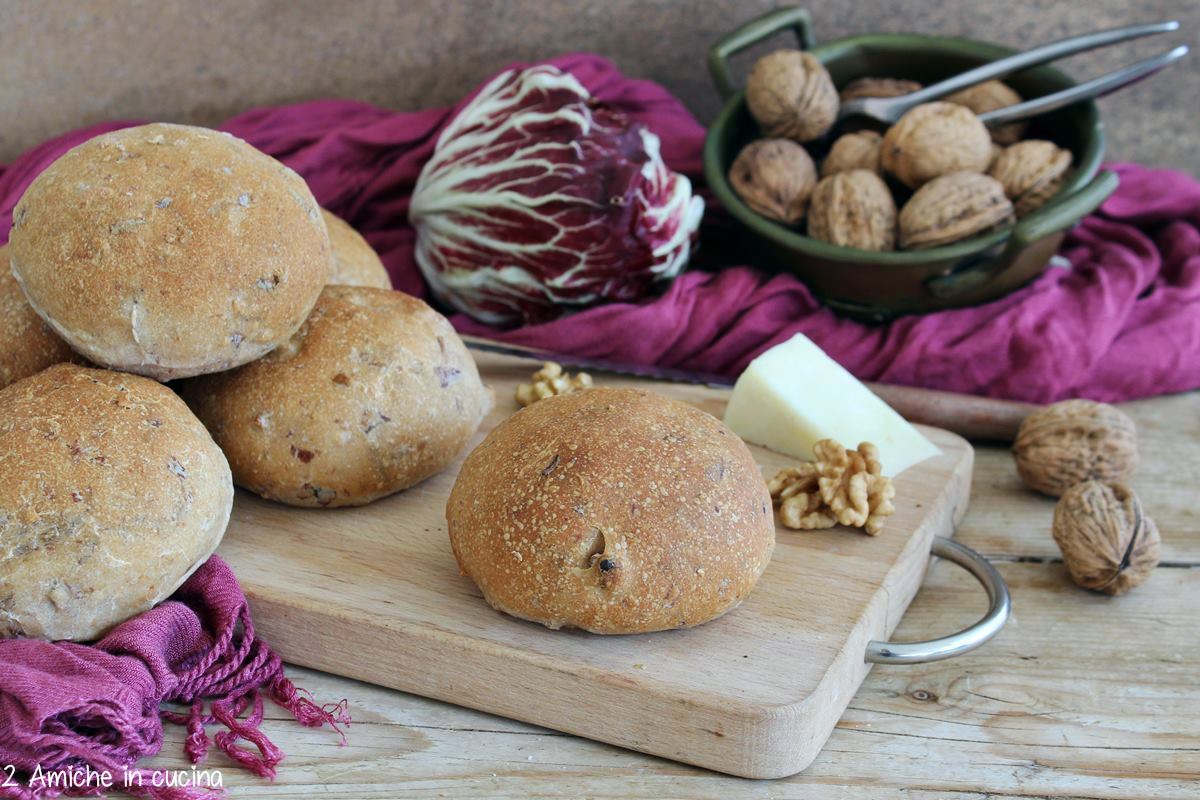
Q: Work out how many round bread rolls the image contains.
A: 6